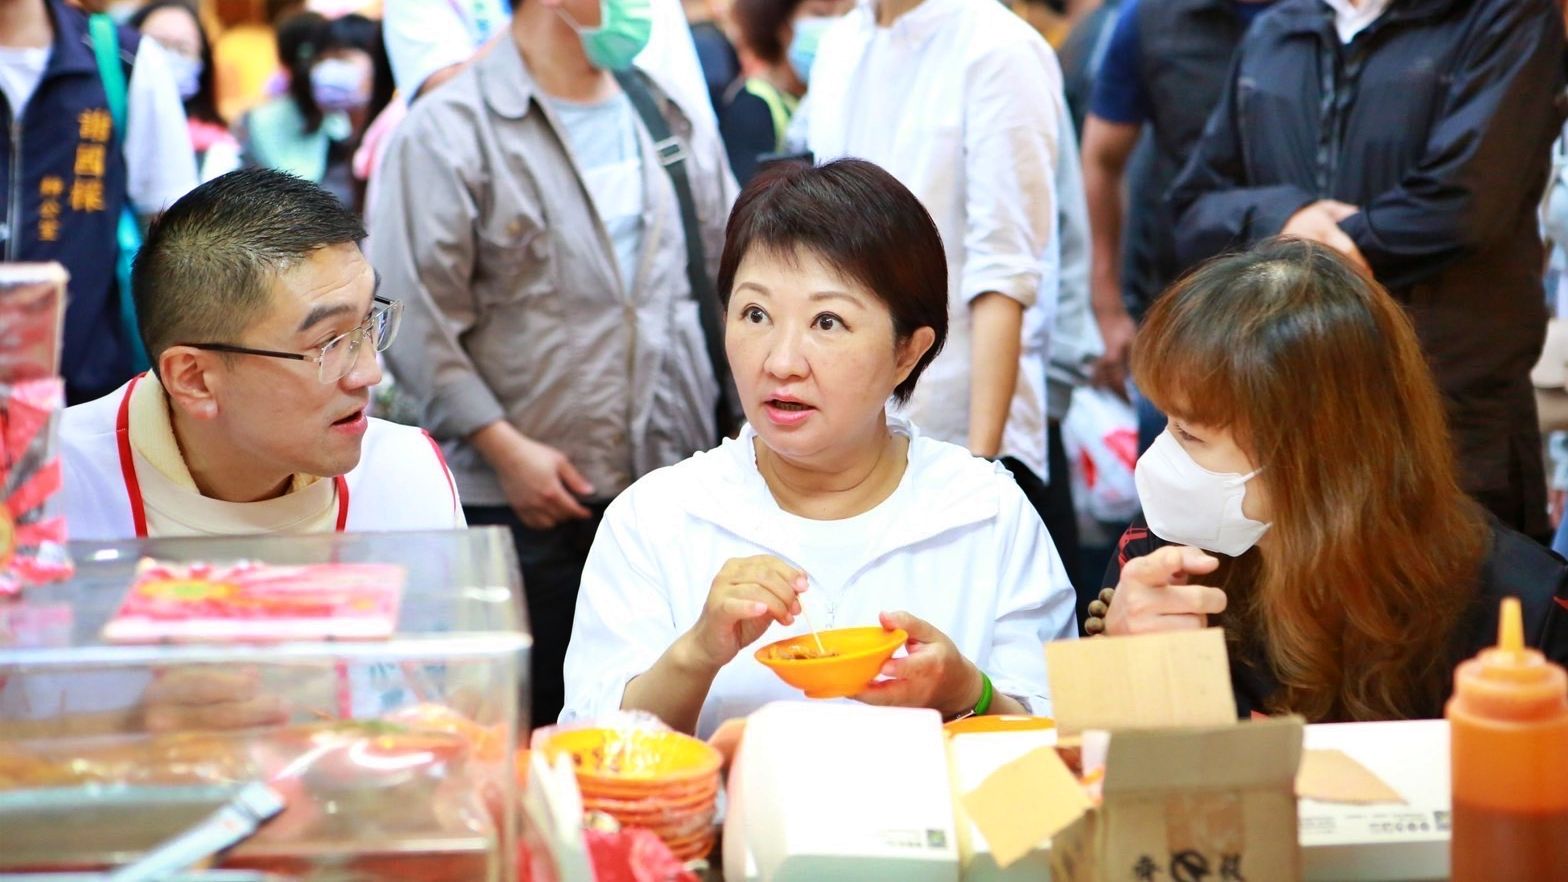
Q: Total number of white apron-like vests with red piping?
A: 1